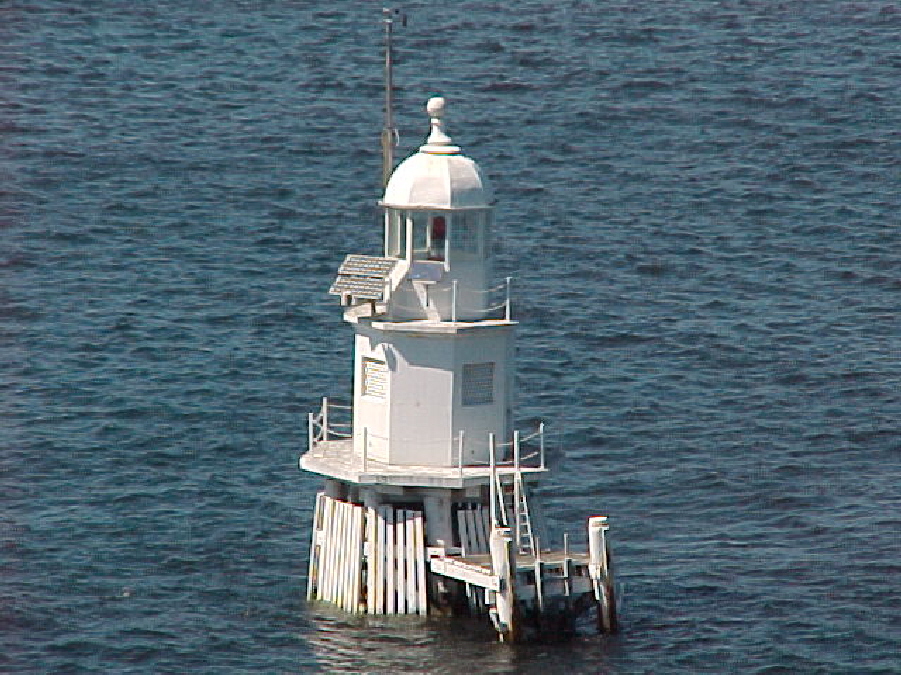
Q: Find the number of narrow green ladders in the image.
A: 0